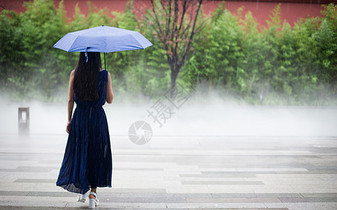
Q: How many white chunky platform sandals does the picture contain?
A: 2